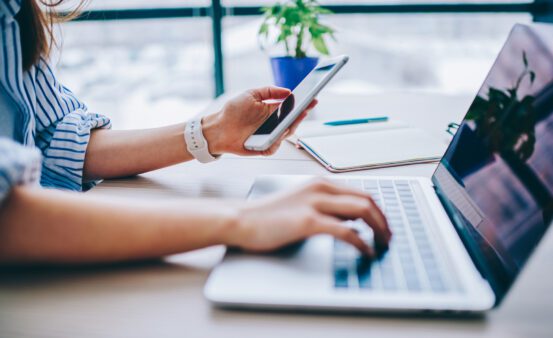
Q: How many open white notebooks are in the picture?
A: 1